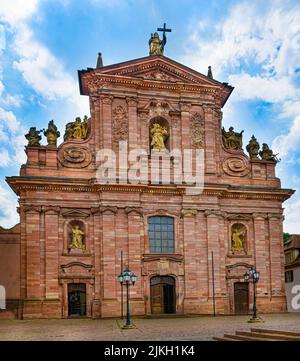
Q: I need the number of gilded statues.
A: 3